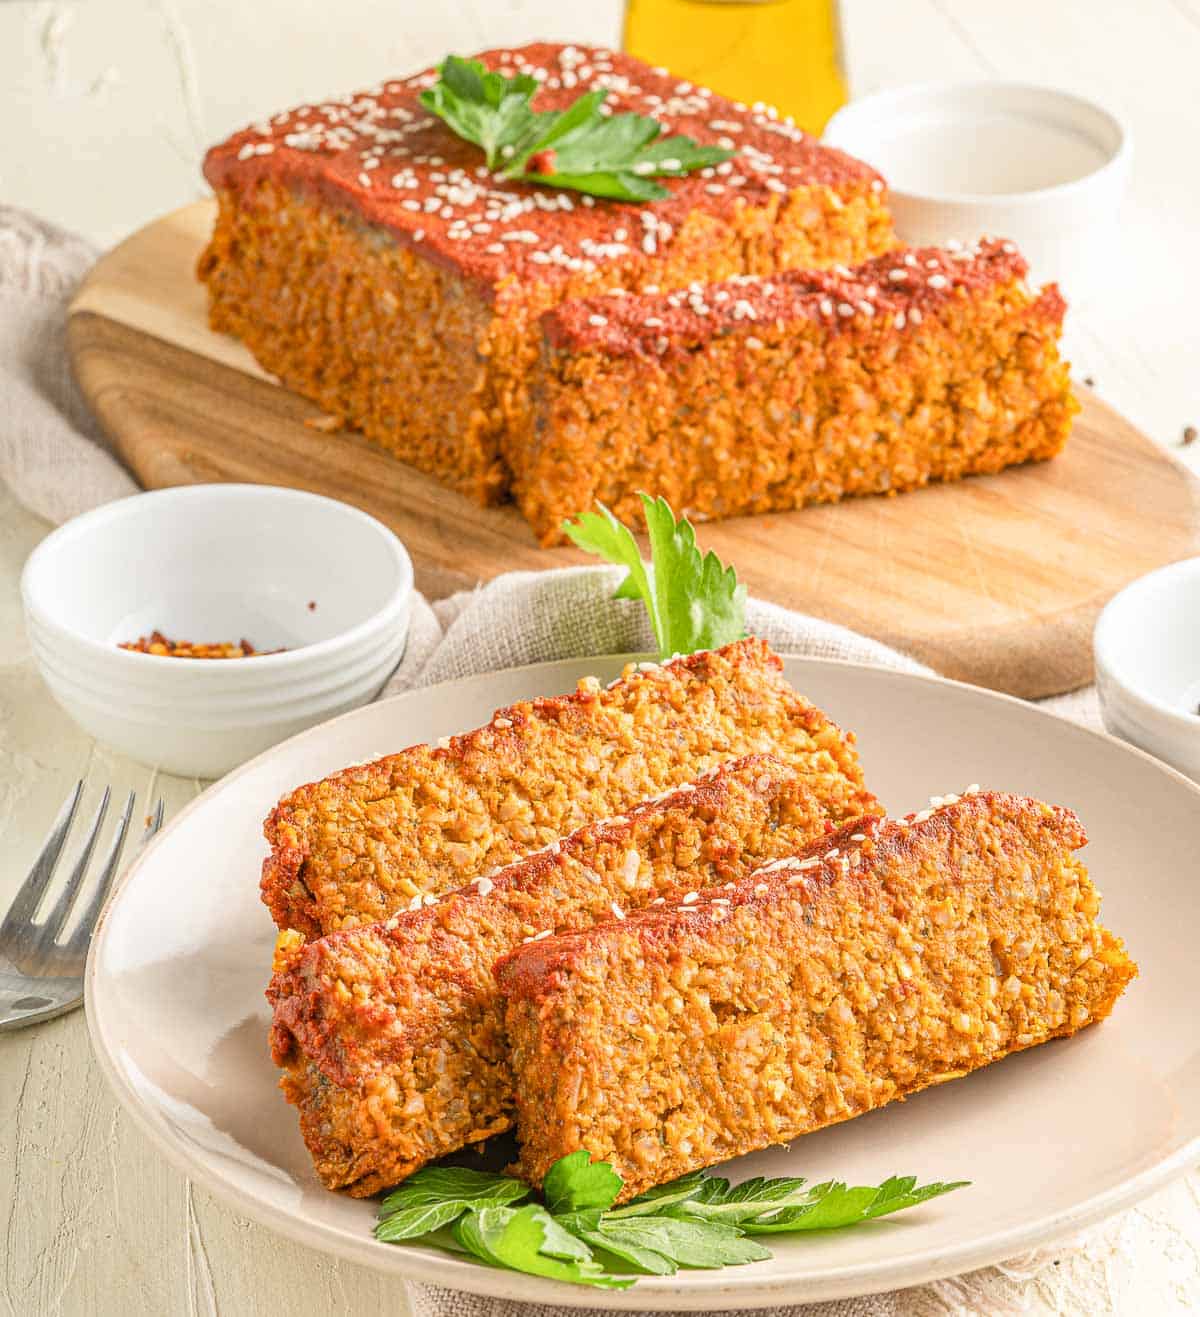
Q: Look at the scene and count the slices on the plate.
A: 3